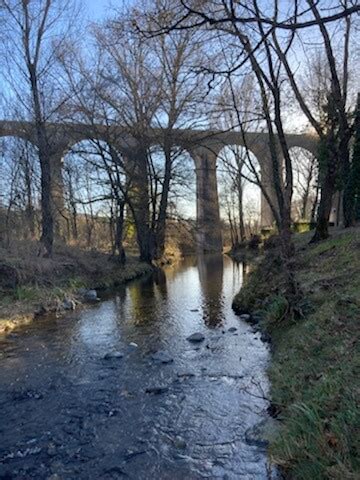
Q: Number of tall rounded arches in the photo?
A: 5